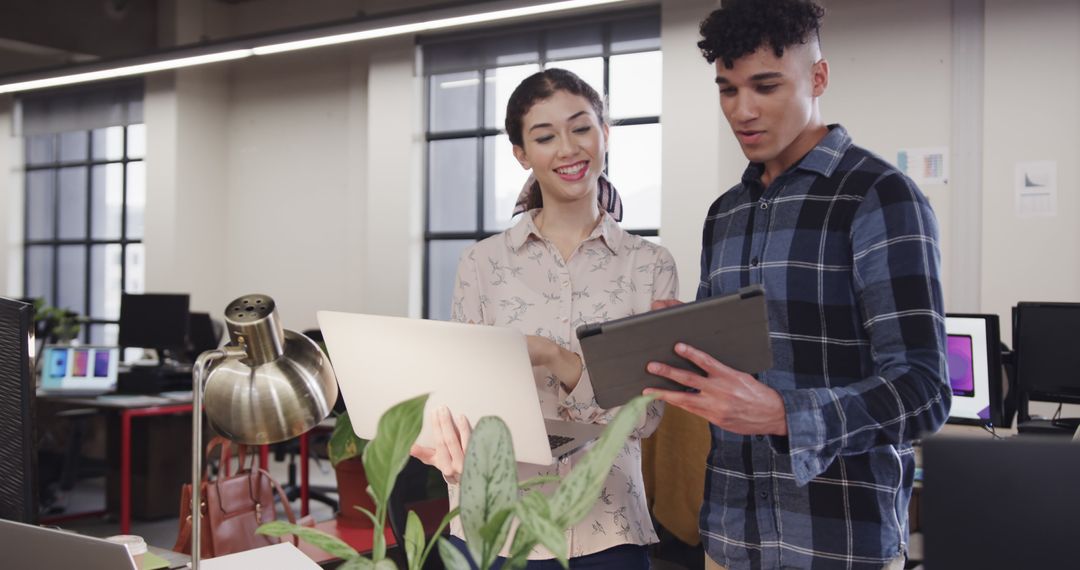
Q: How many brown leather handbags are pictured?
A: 1